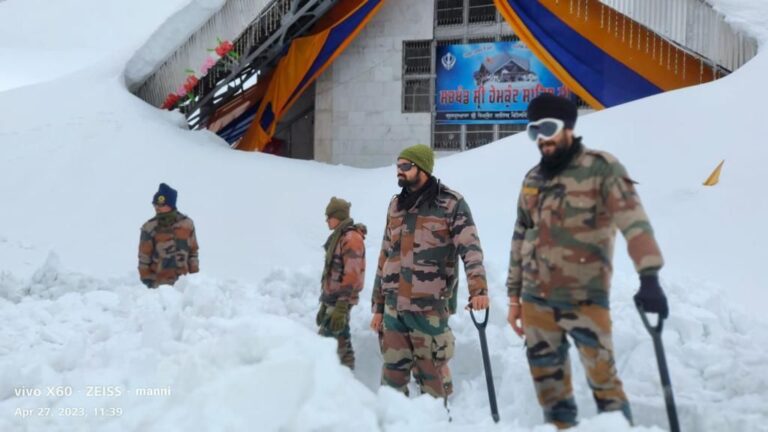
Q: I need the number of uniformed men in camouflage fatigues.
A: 4